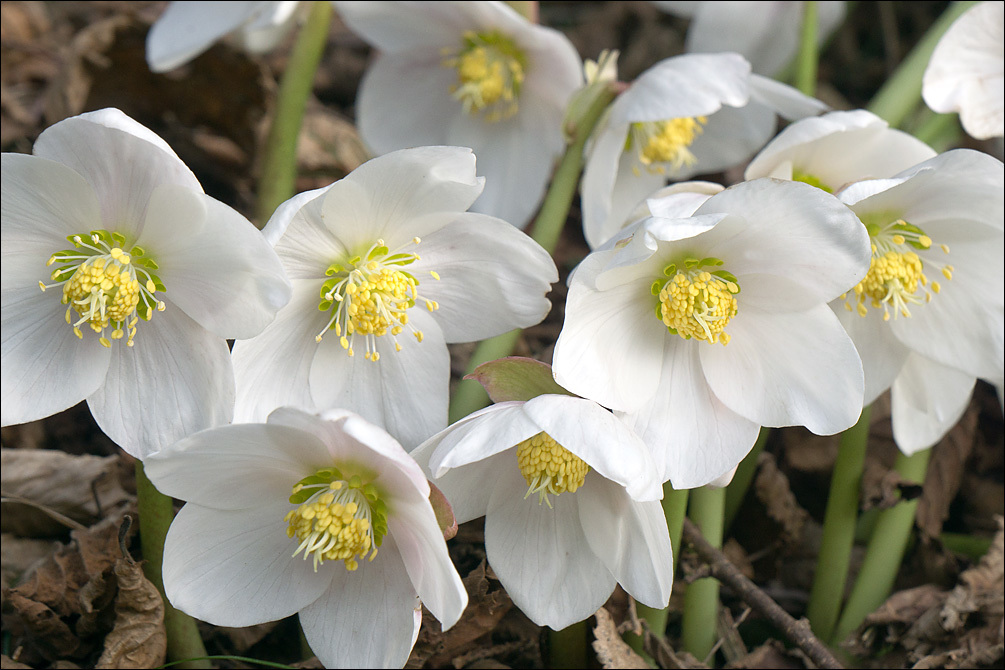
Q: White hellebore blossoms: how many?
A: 12